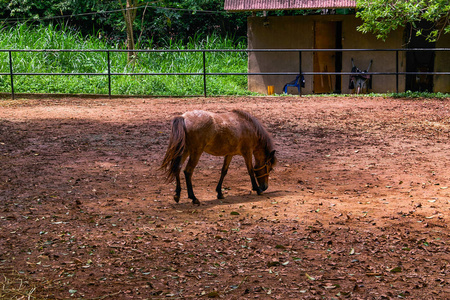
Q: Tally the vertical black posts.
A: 5